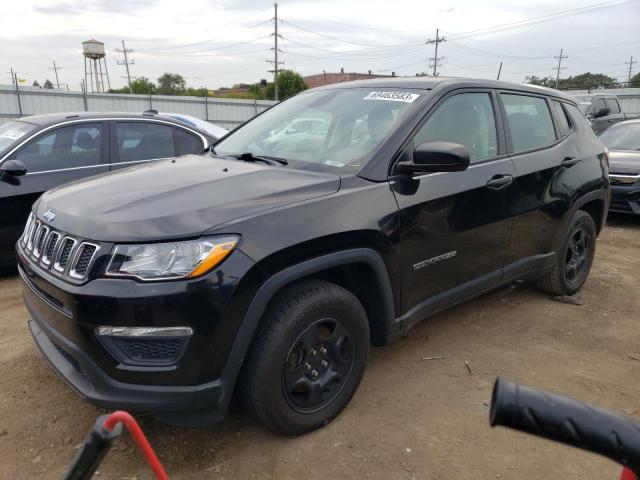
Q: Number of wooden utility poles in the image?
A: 7